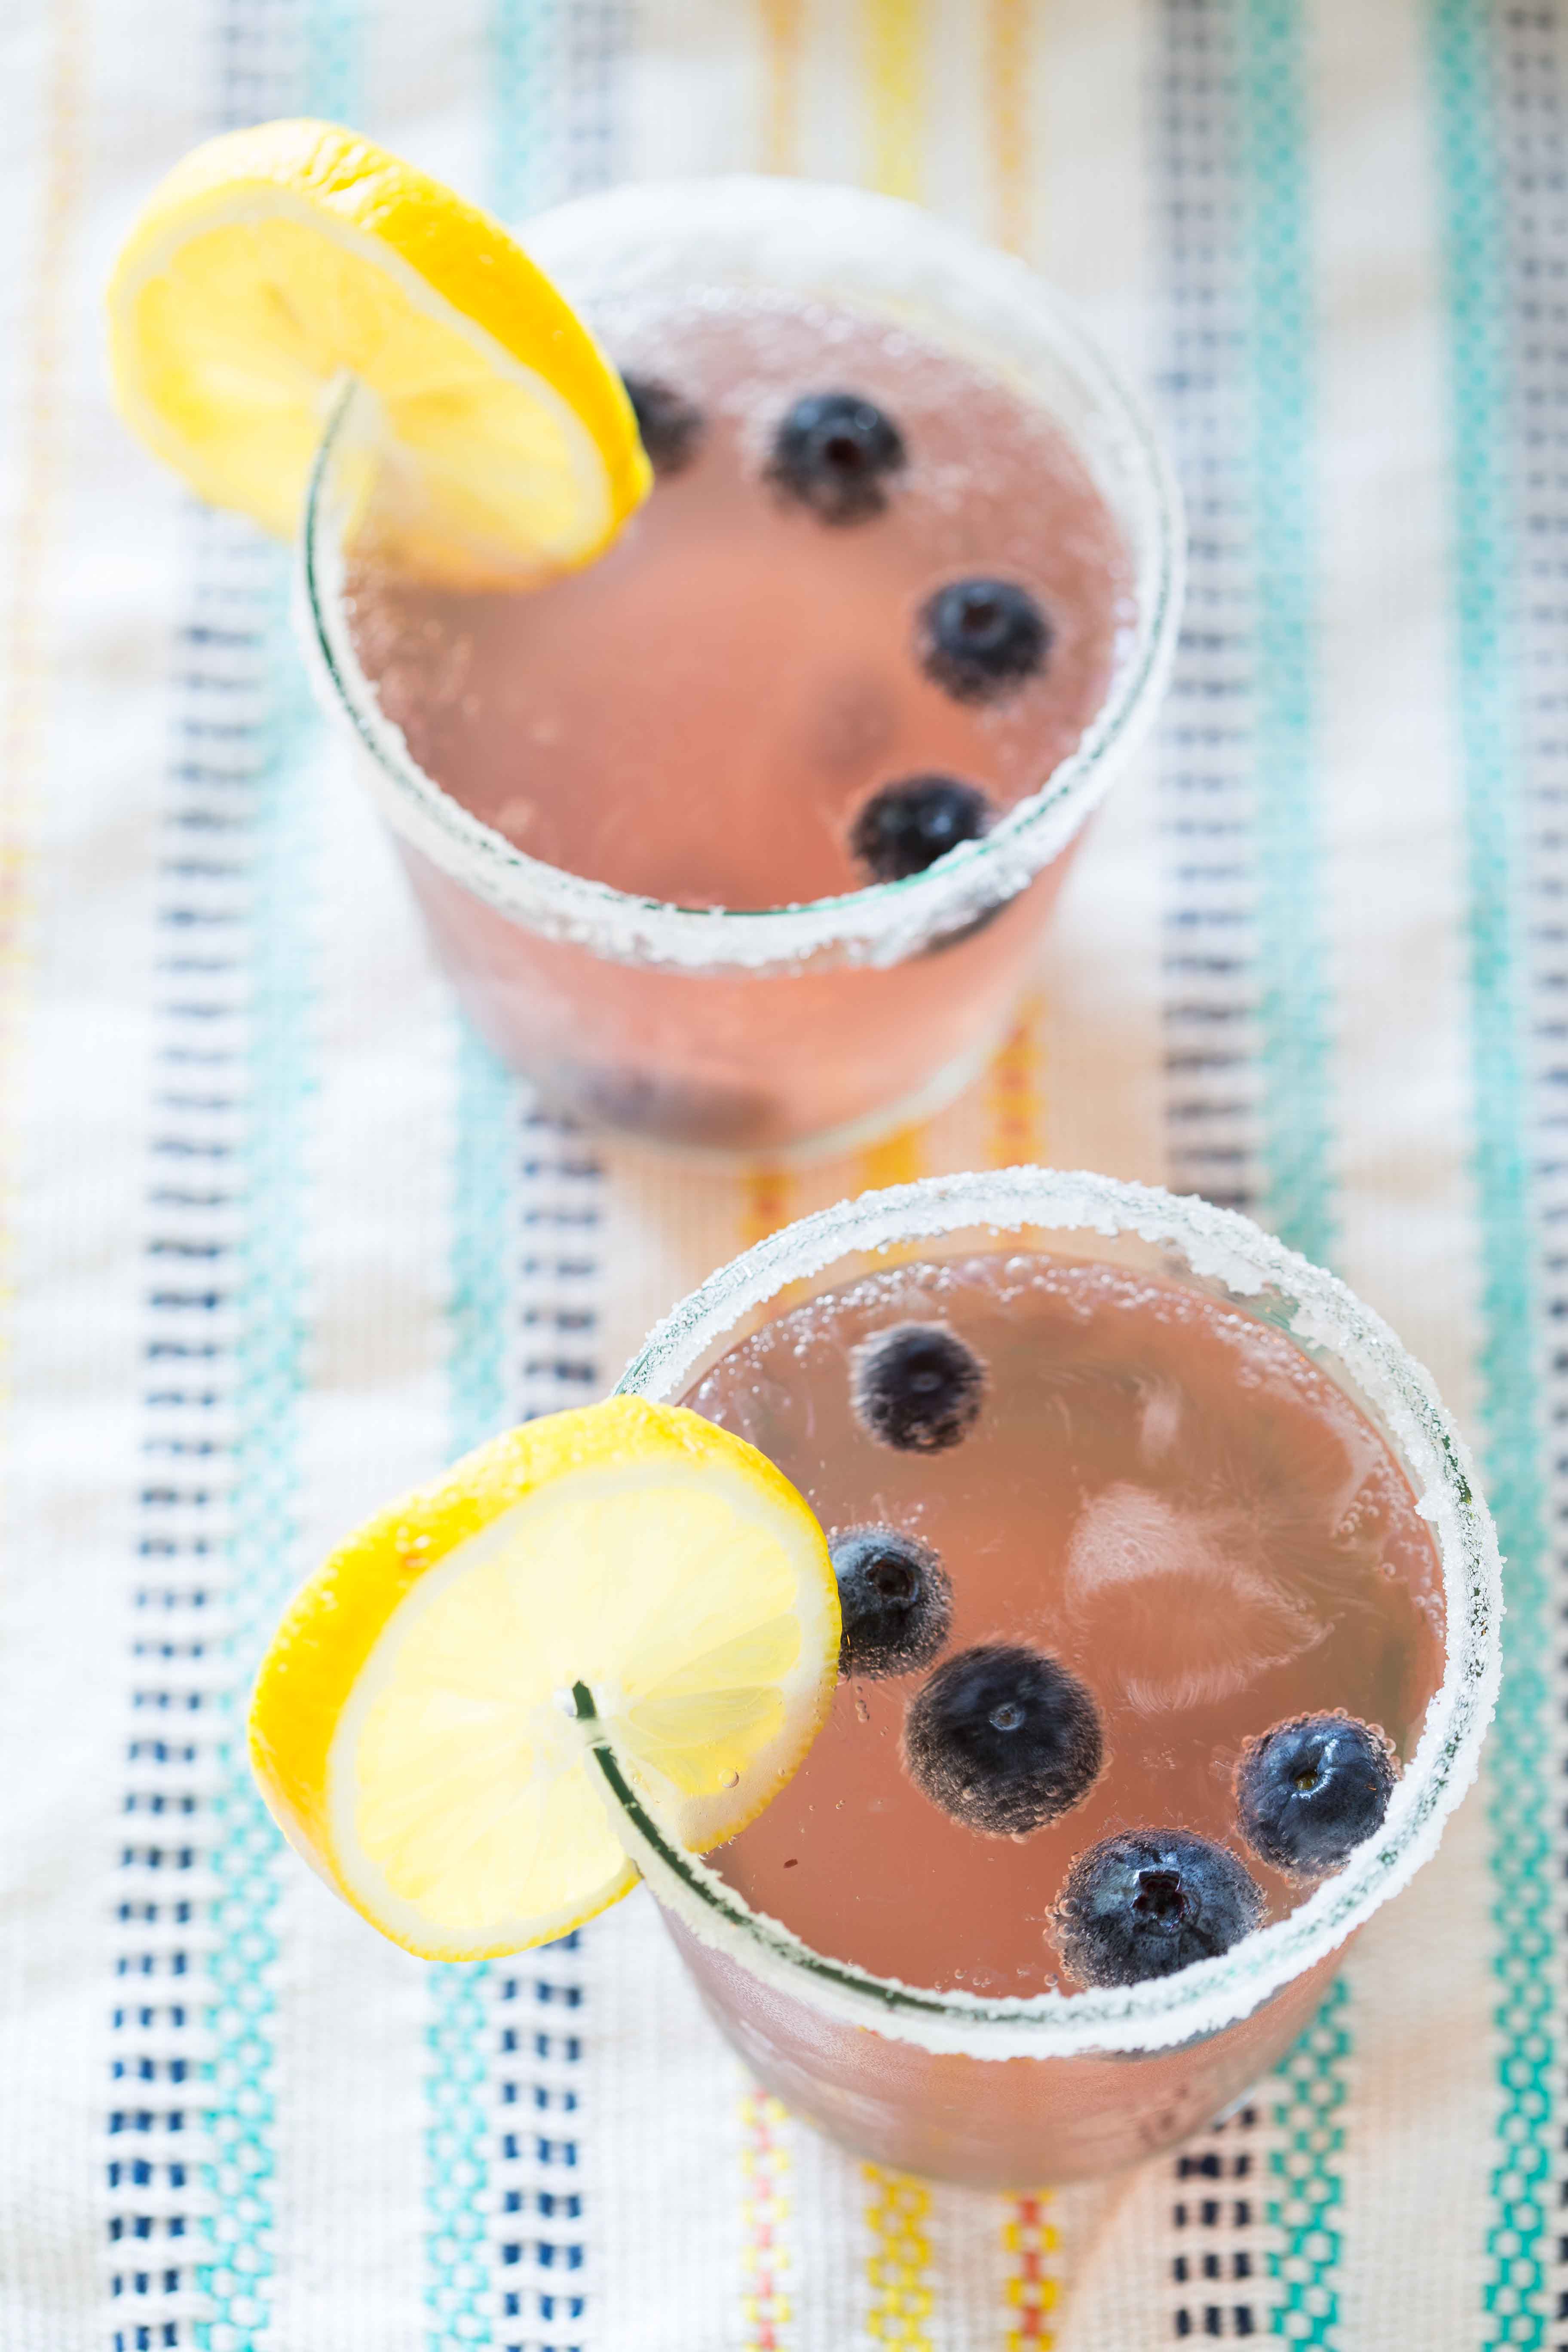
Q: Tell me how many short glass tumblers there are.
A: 2